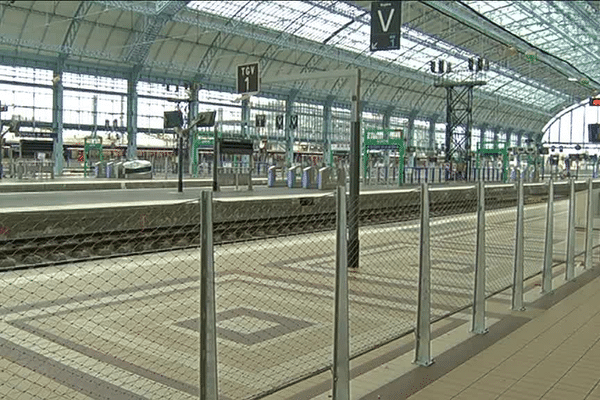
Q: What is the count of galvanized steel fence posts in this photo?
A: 8